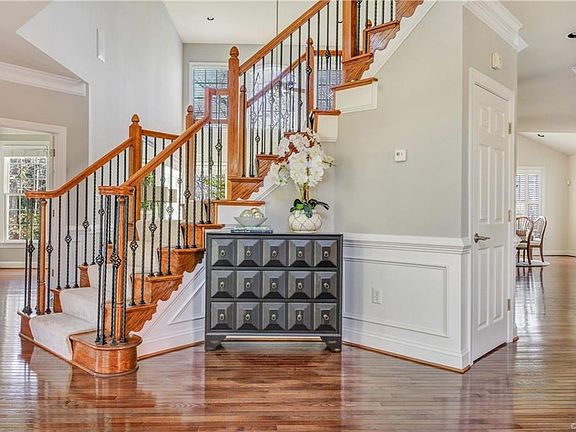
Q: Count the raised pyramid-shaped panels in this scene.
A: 15